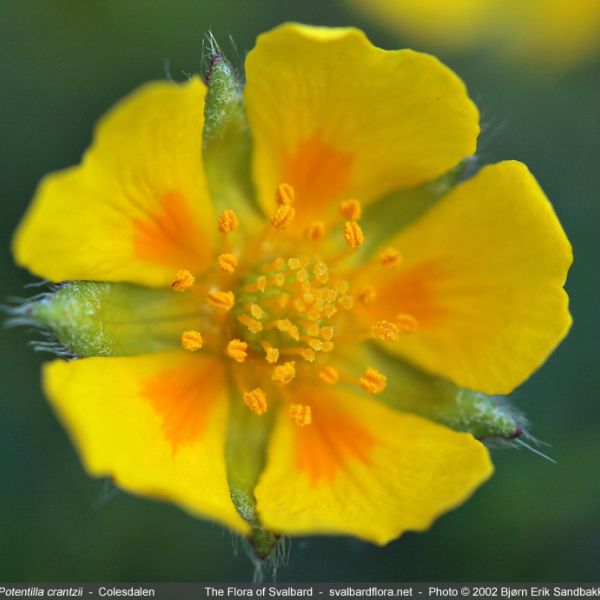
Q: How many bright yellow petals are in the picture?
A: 5